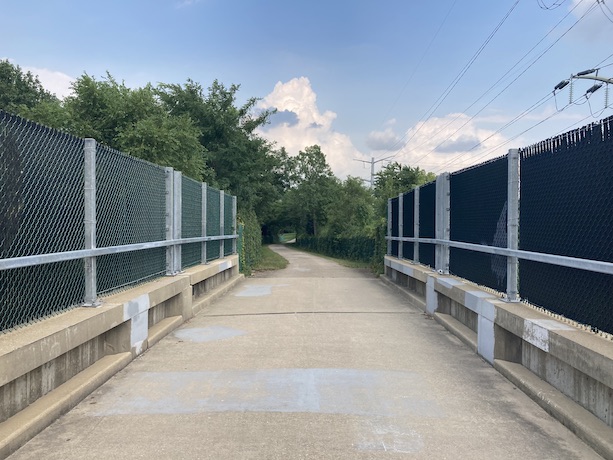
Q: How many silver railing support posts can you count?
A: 12